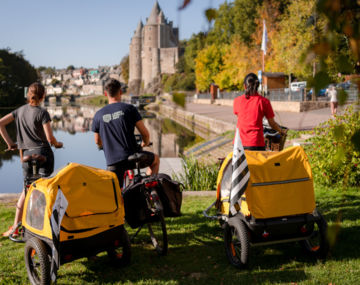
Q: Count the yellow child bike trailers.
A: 2